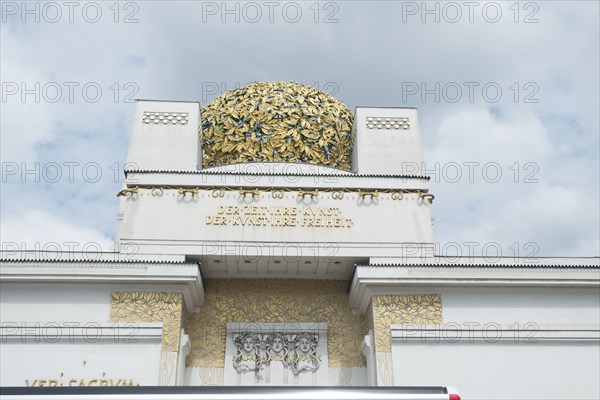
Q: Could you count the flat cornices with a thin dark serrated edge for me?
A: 3